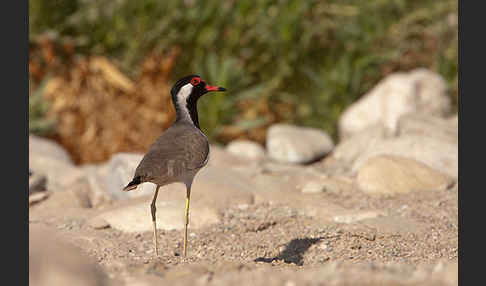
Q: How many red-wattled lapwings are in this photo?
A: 1